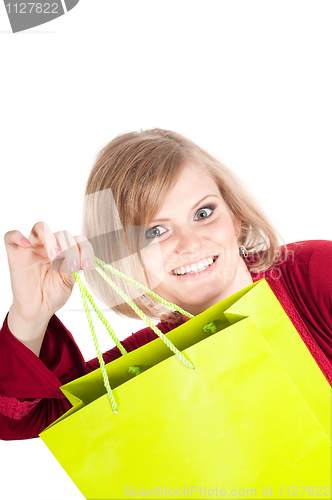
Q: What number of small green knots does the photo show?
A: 2